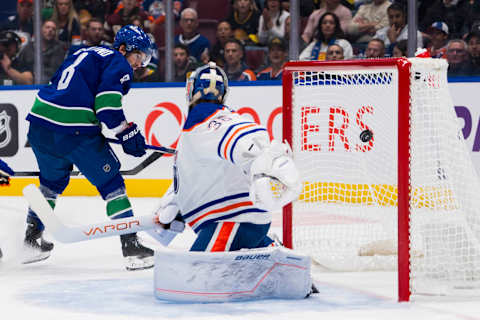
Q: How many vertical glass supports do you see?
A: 4